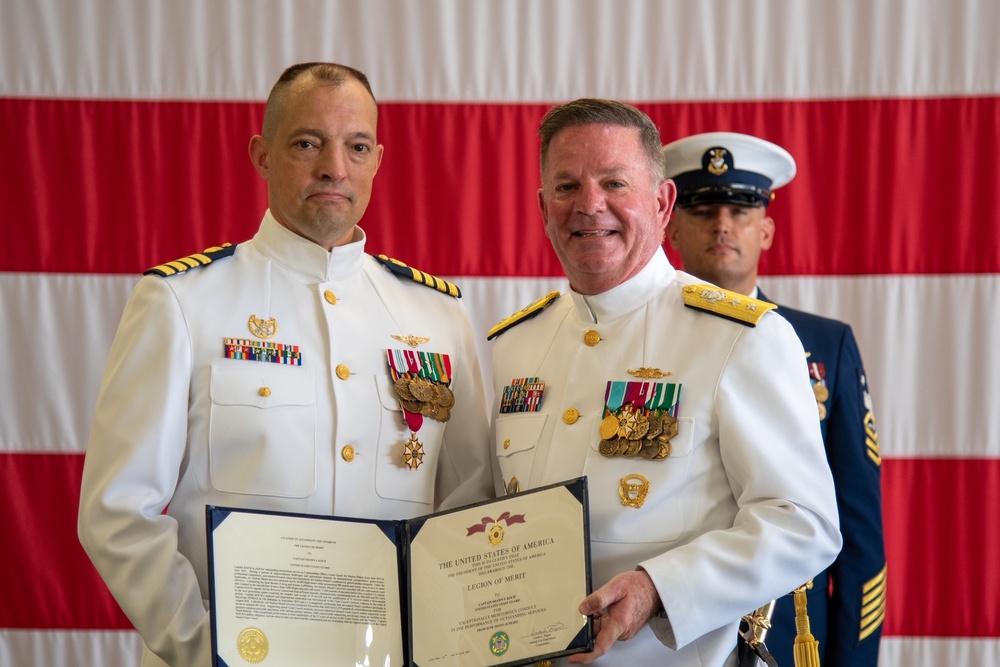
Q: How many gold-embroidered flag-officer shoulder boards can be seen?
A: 2